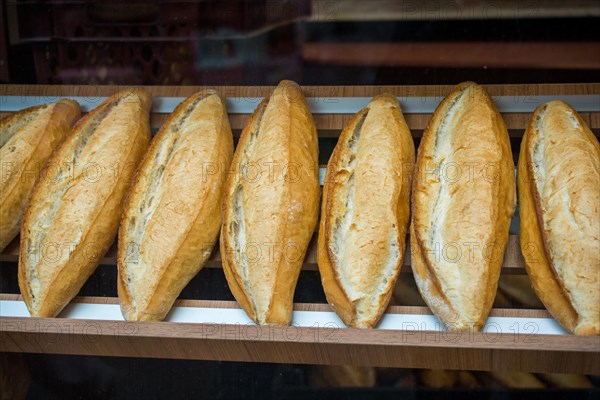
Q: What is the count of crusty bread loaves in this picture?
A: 7